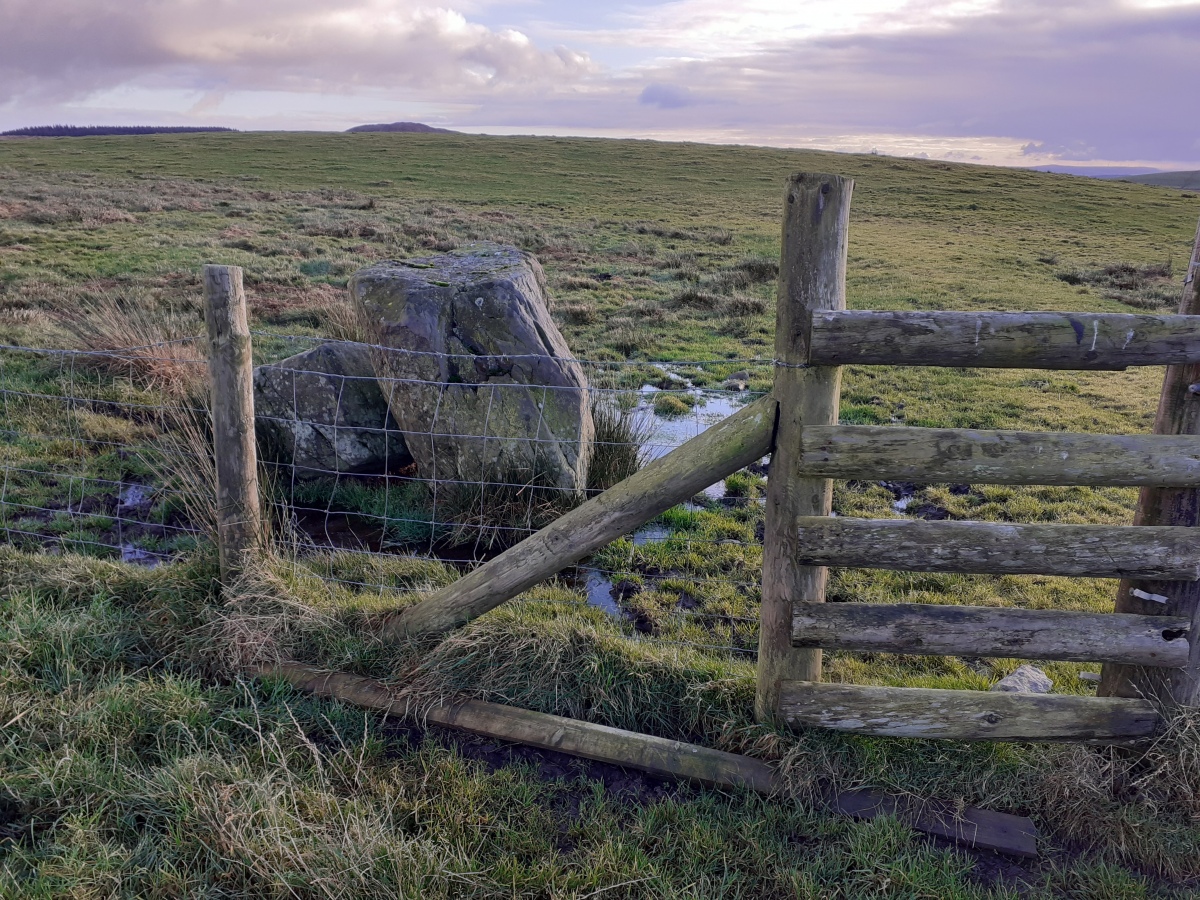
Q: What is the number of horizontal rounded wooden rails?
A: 5